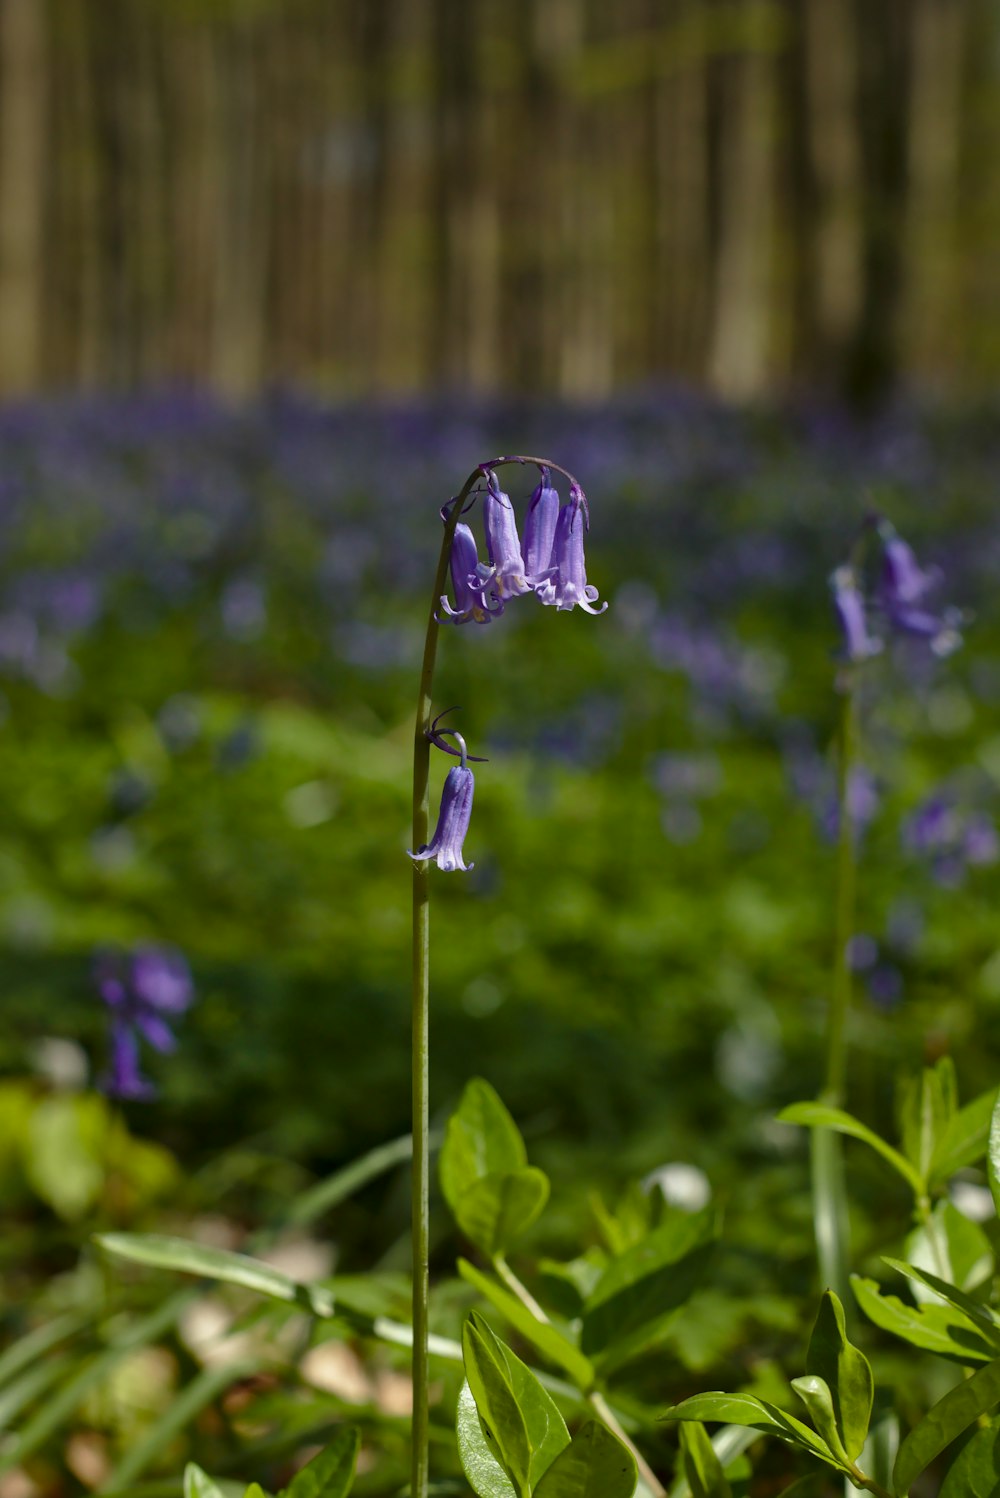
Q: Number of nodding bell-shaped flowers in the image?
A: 5